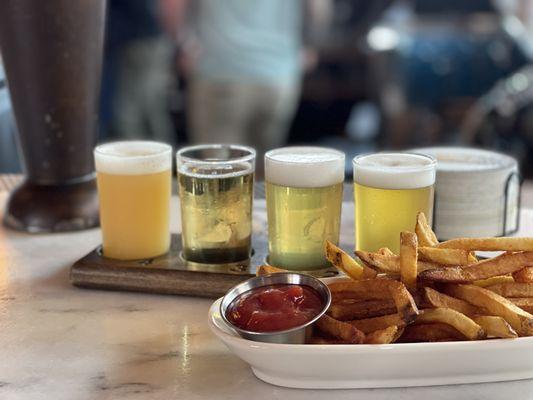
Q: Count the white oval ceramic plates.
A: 1